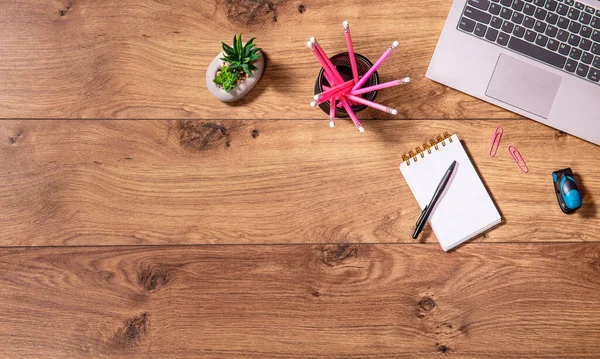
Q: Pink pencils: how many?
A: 10